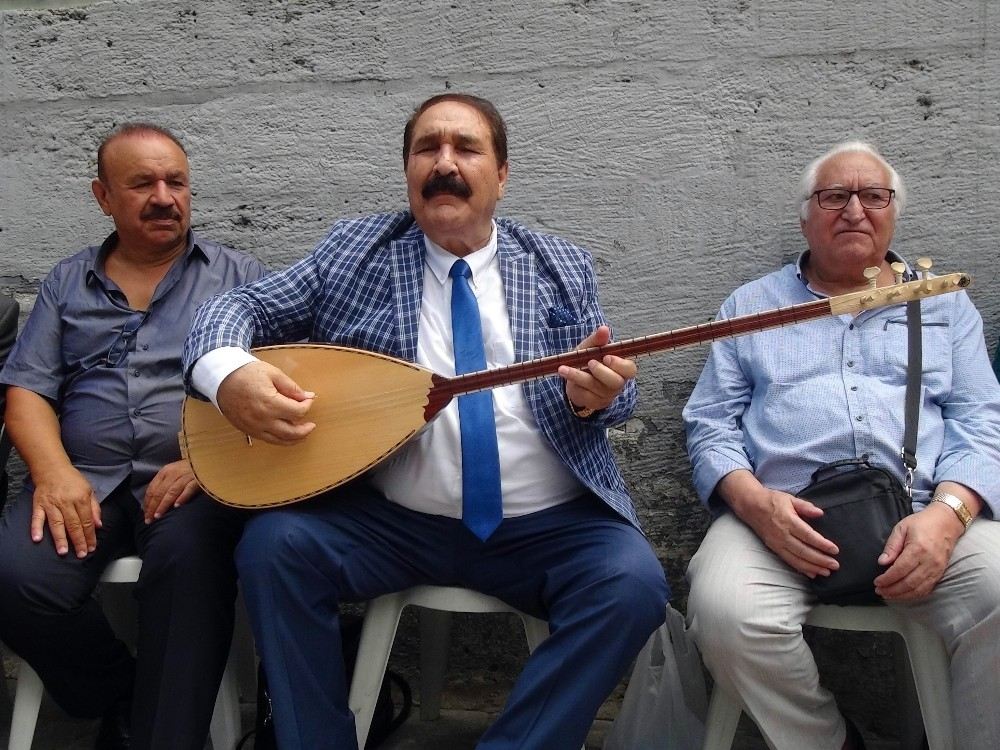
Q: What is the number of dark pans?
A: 2